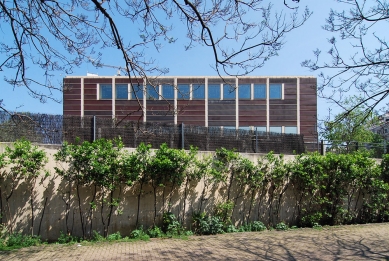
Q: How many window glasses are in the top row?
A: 12